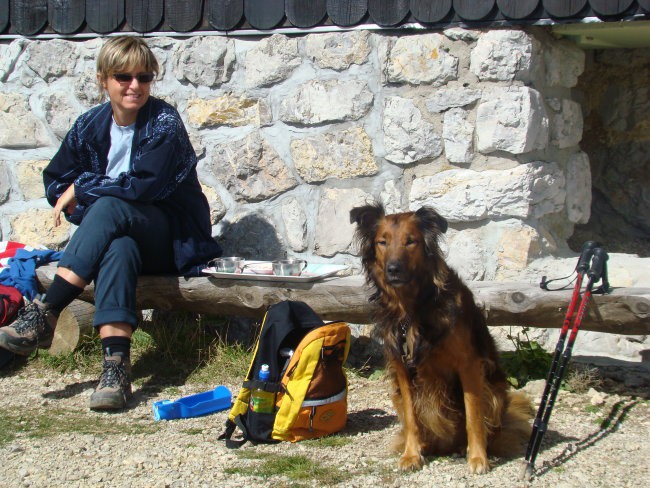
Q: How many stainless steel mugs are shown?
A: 2